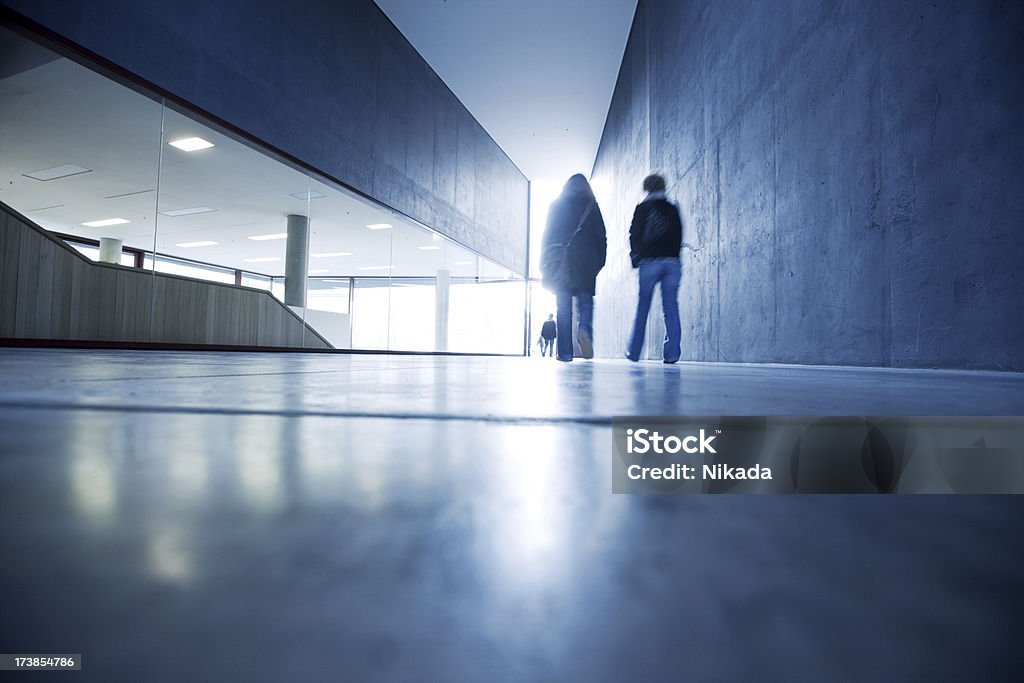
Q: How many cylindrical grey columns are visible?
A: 3